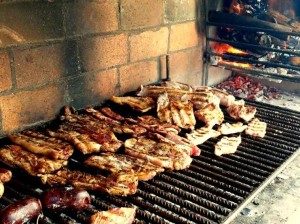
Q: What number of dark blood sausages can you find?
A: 2